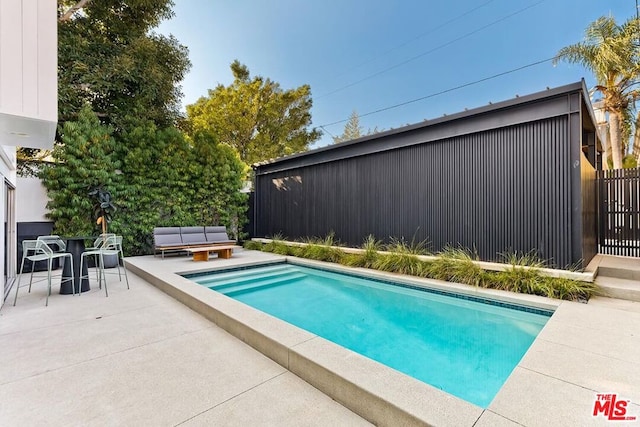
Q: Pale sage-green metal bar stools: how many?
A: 4